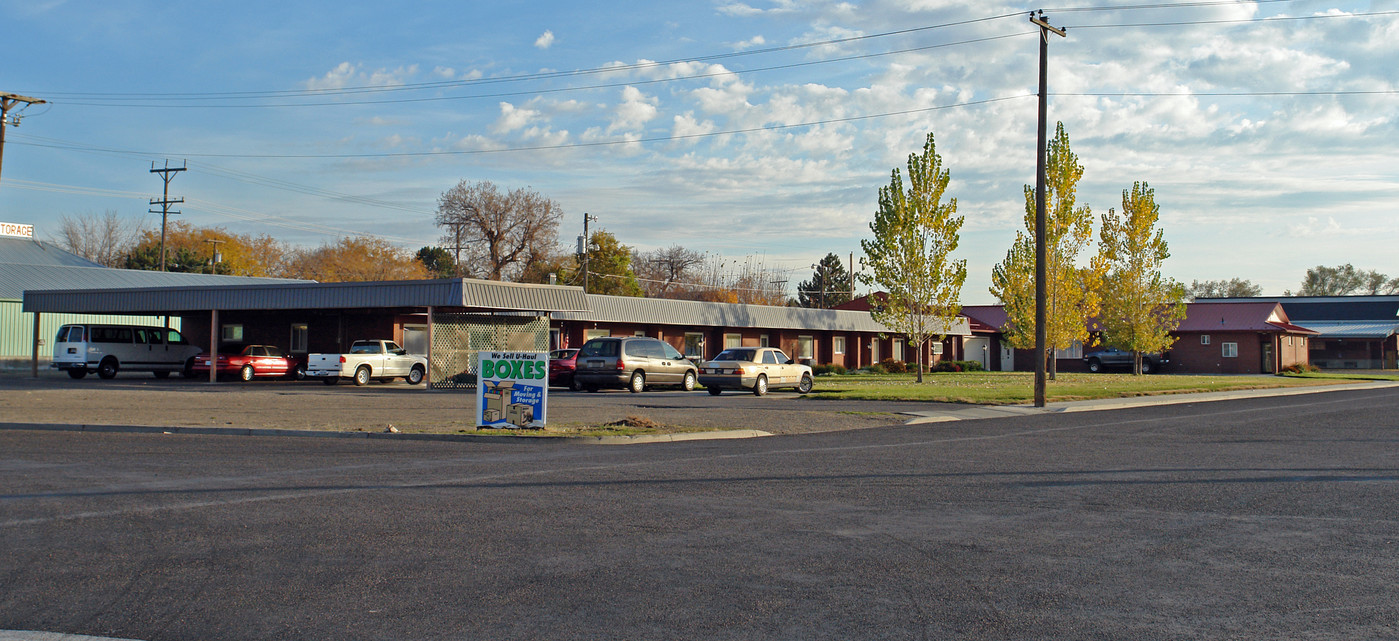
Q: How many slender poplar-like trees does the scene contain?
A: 3